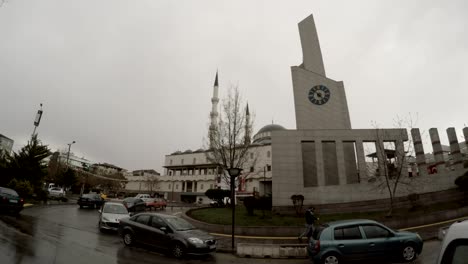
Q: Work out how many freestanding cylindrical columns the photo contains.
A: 4